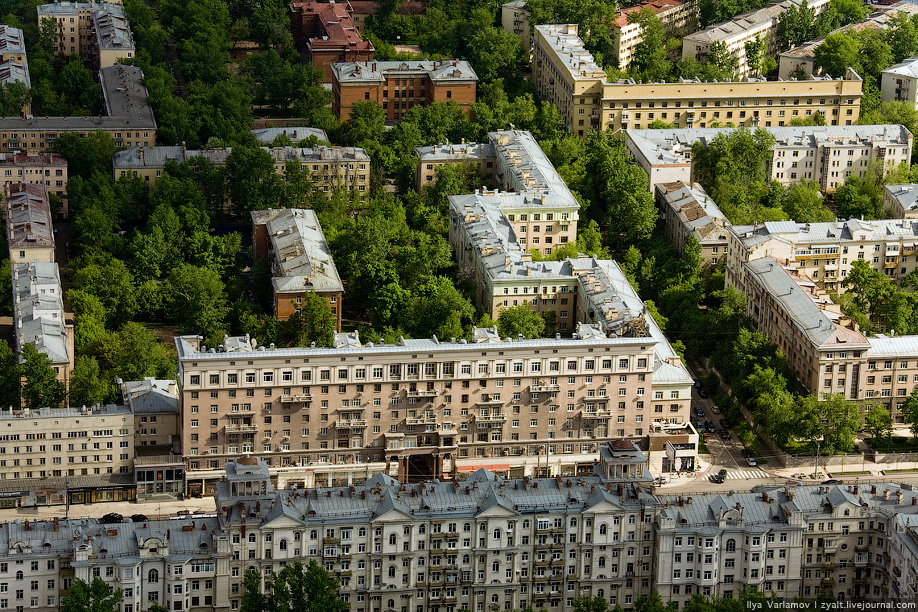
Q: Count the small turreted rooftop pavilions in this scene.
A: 2